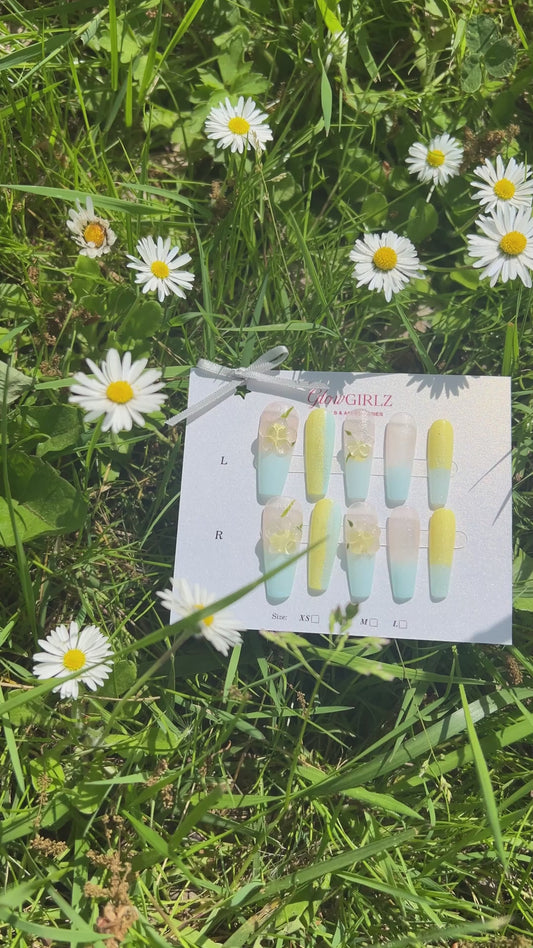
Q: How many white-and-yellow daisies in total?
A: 10